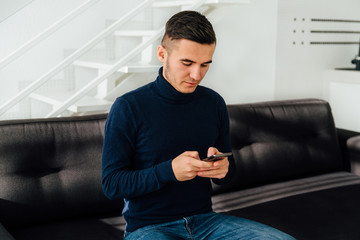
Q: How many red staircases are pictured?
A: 0